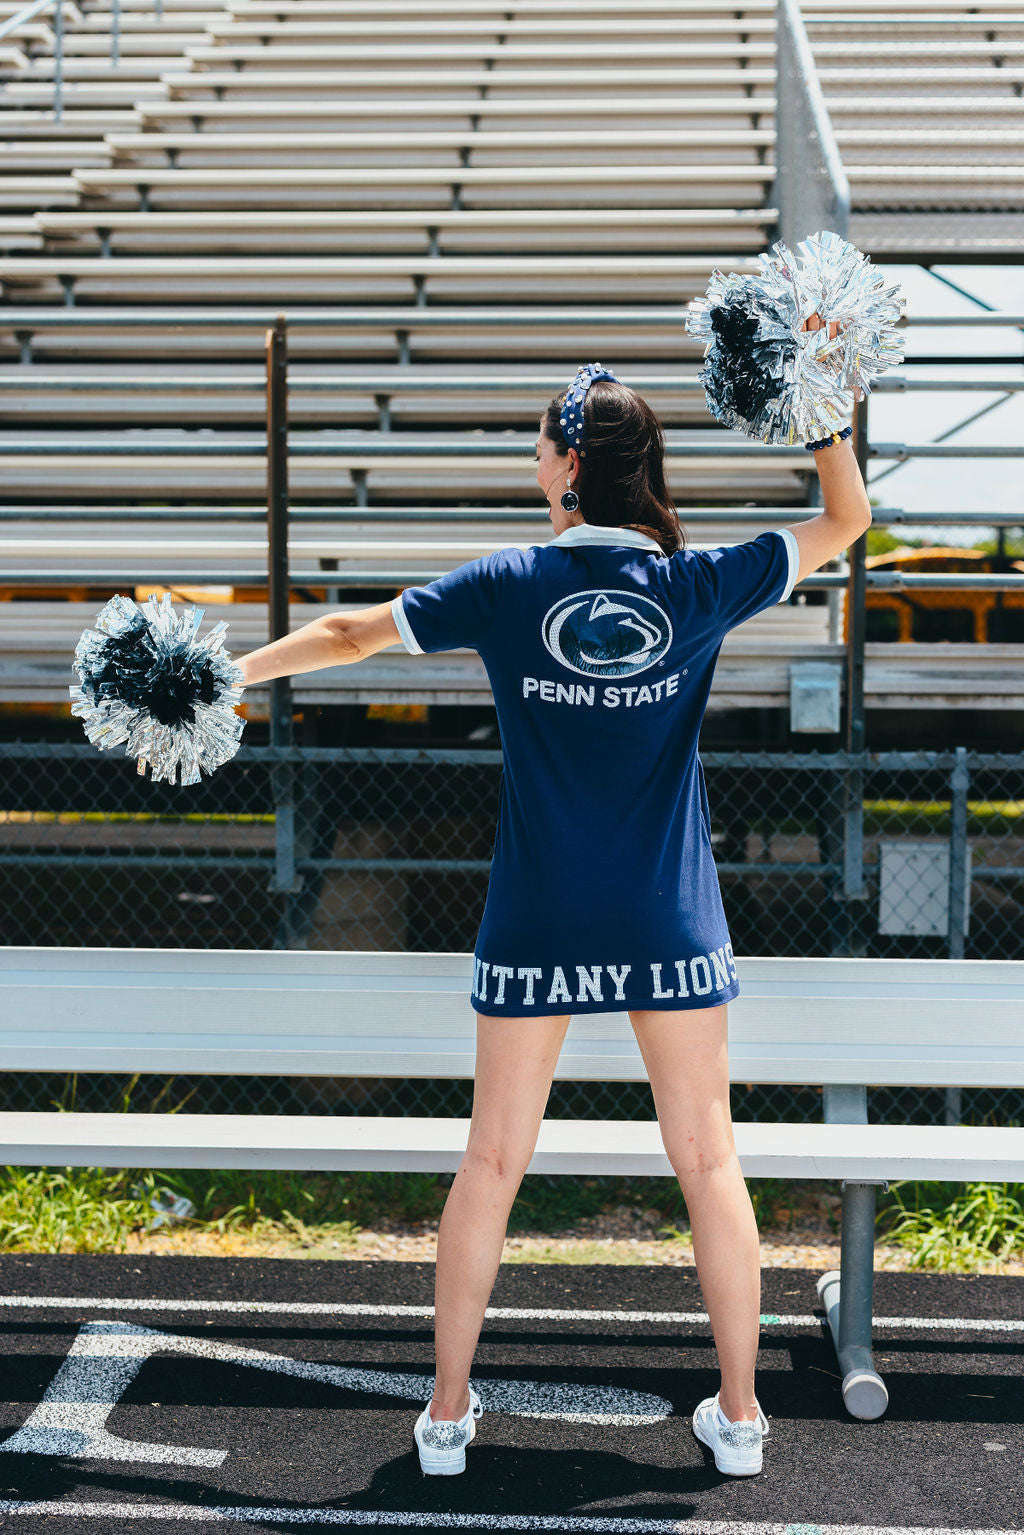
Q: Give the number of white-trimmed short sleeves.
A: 2